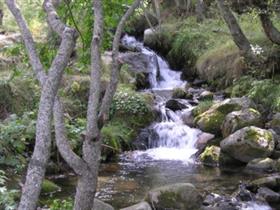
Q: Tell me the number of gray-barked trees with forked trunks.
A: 2